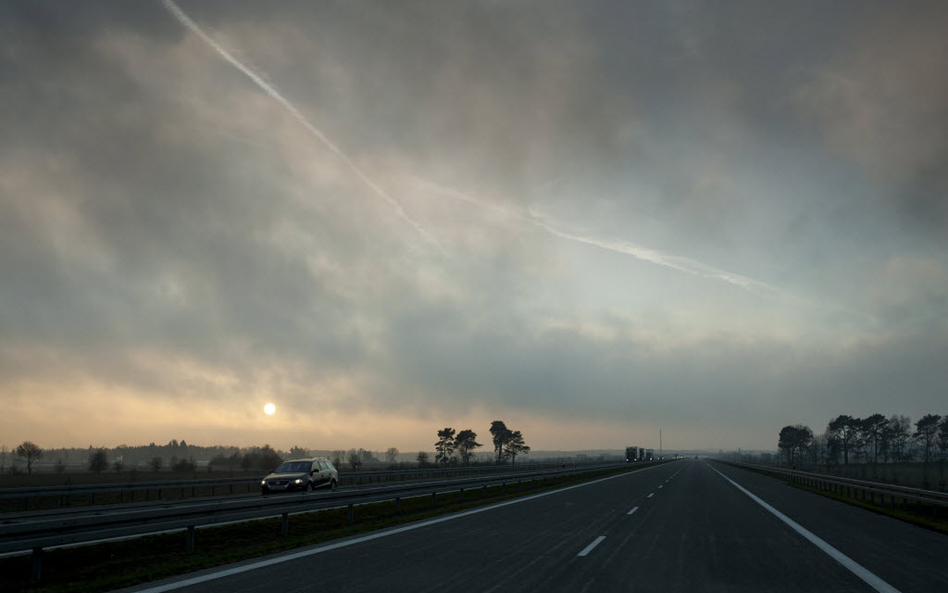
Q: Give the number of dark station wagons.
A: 1